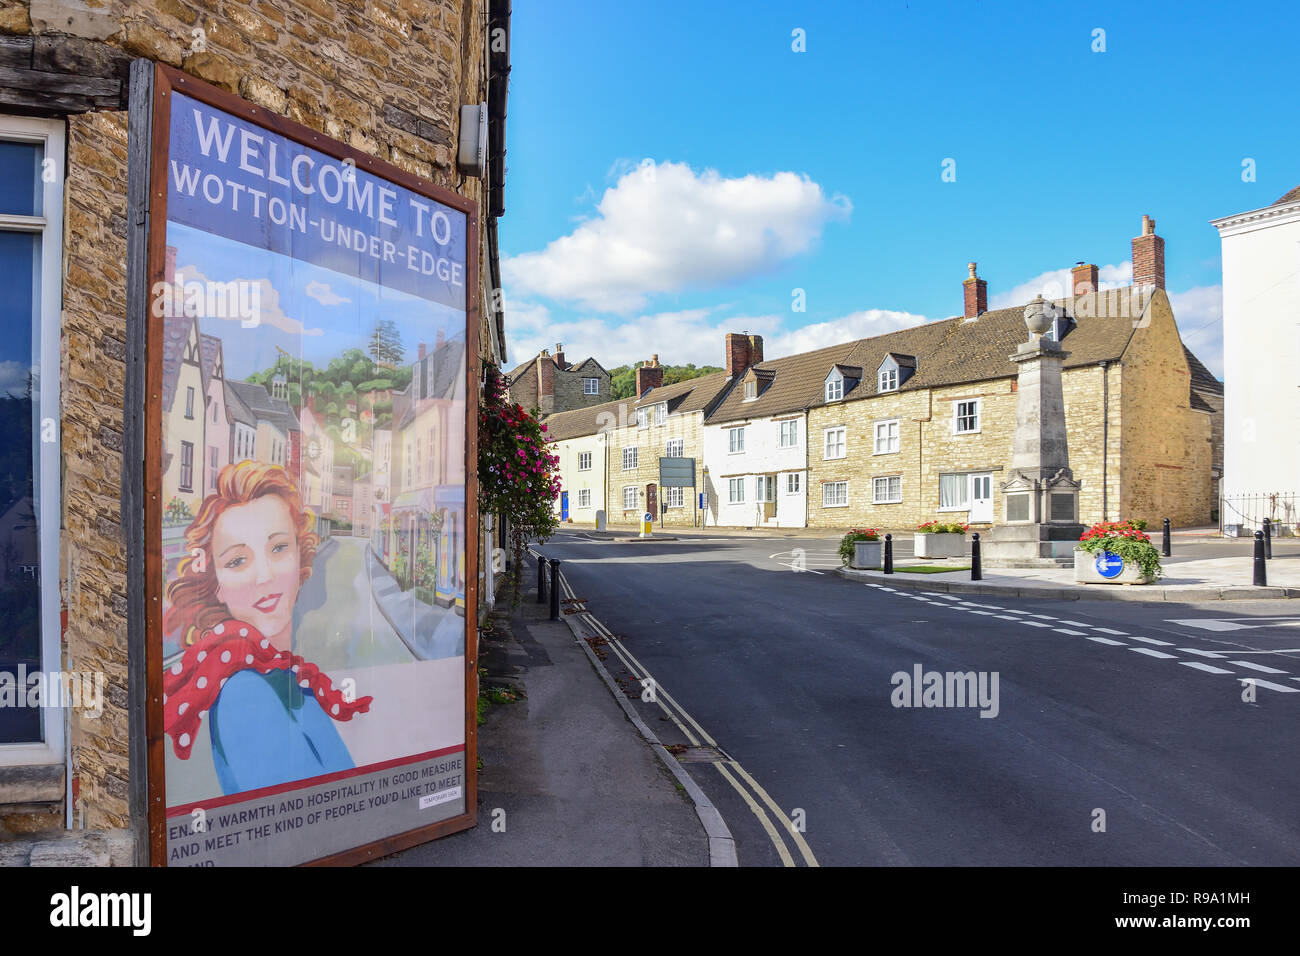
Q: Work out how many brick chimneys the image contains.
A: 7